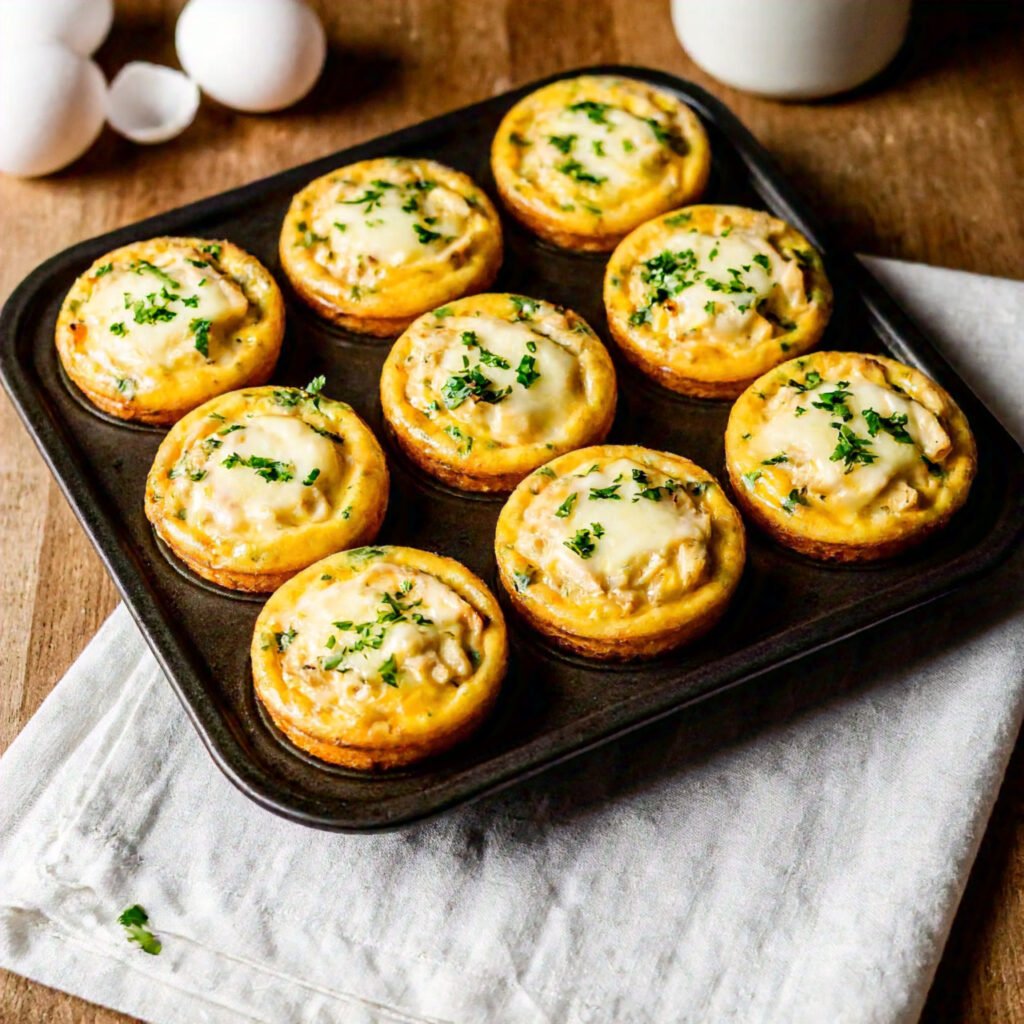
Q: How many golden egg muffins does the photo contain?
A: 9